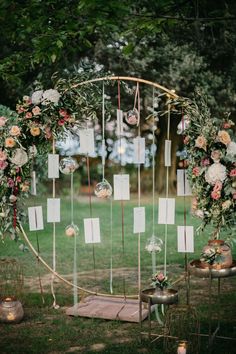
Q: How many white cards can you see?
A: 14